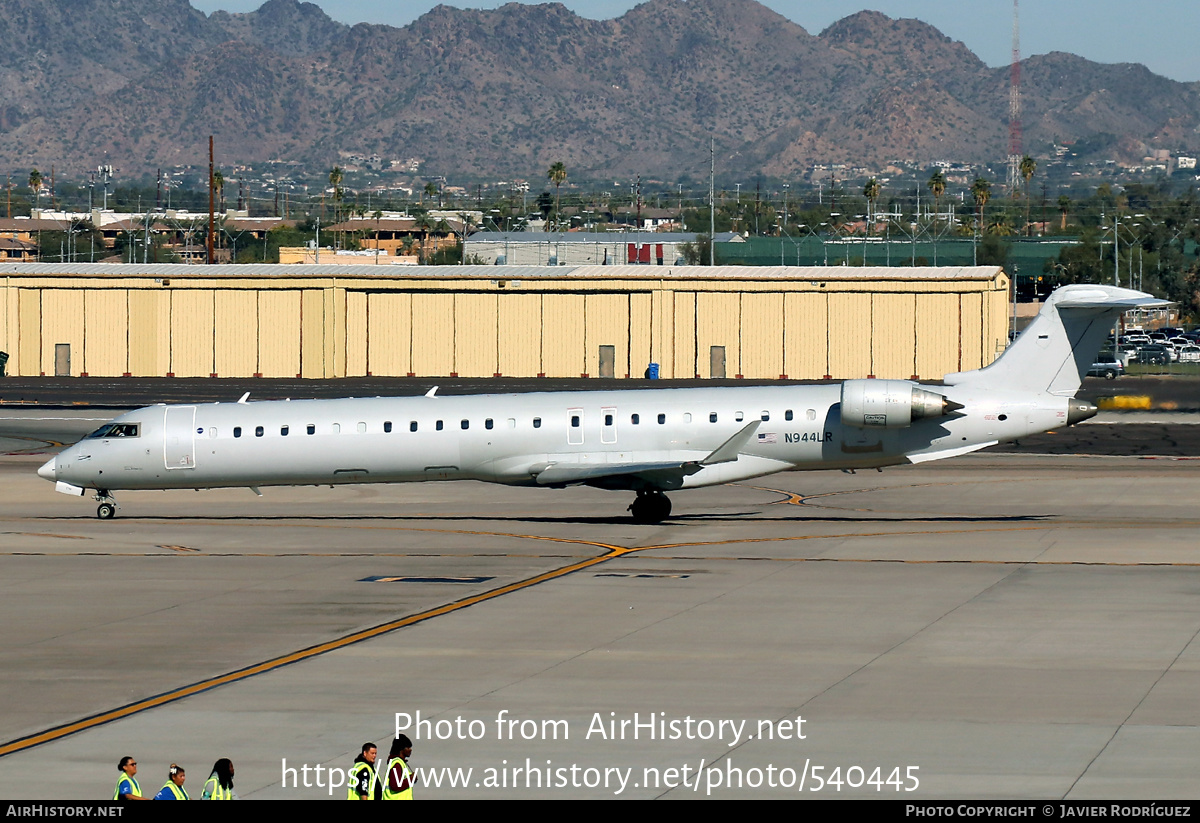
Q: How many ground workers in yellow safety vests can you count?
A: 5